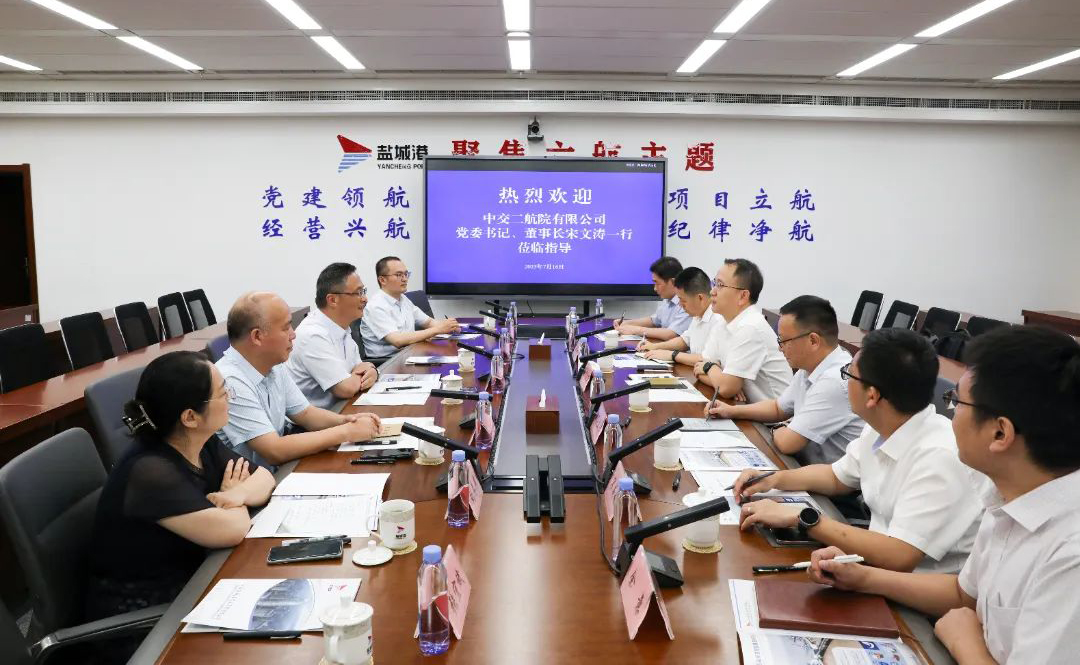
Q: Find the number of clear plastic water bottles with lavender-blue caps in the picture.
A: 14